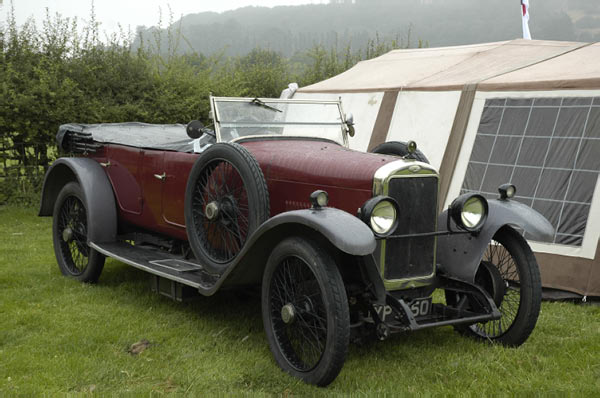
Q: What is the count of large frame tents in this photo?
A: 1